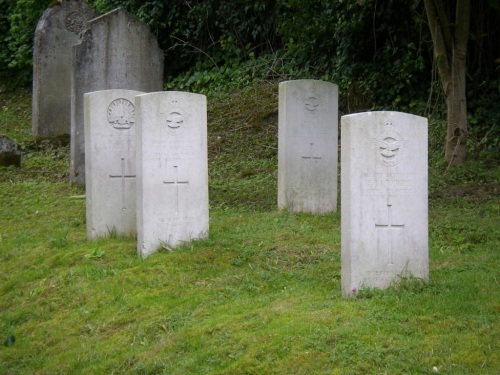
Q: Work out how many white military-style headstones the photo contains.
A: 4